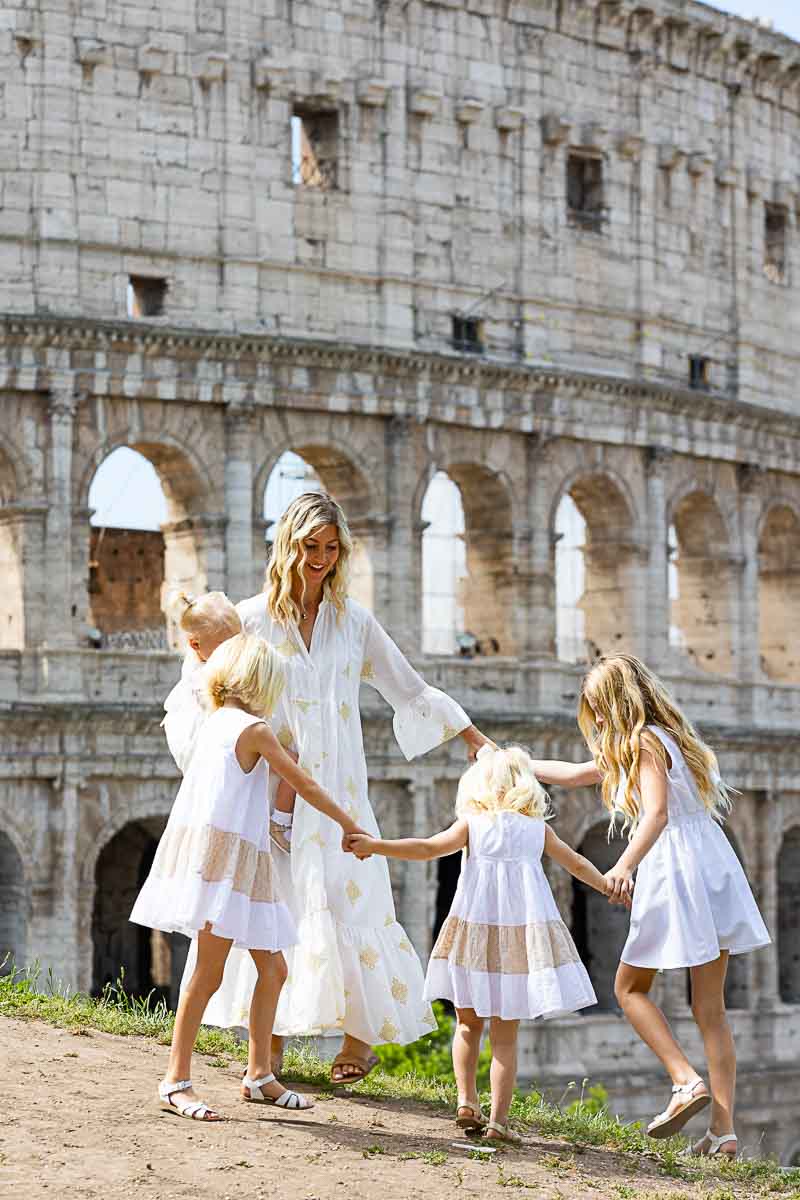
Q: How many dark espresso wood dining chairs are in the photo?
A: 0